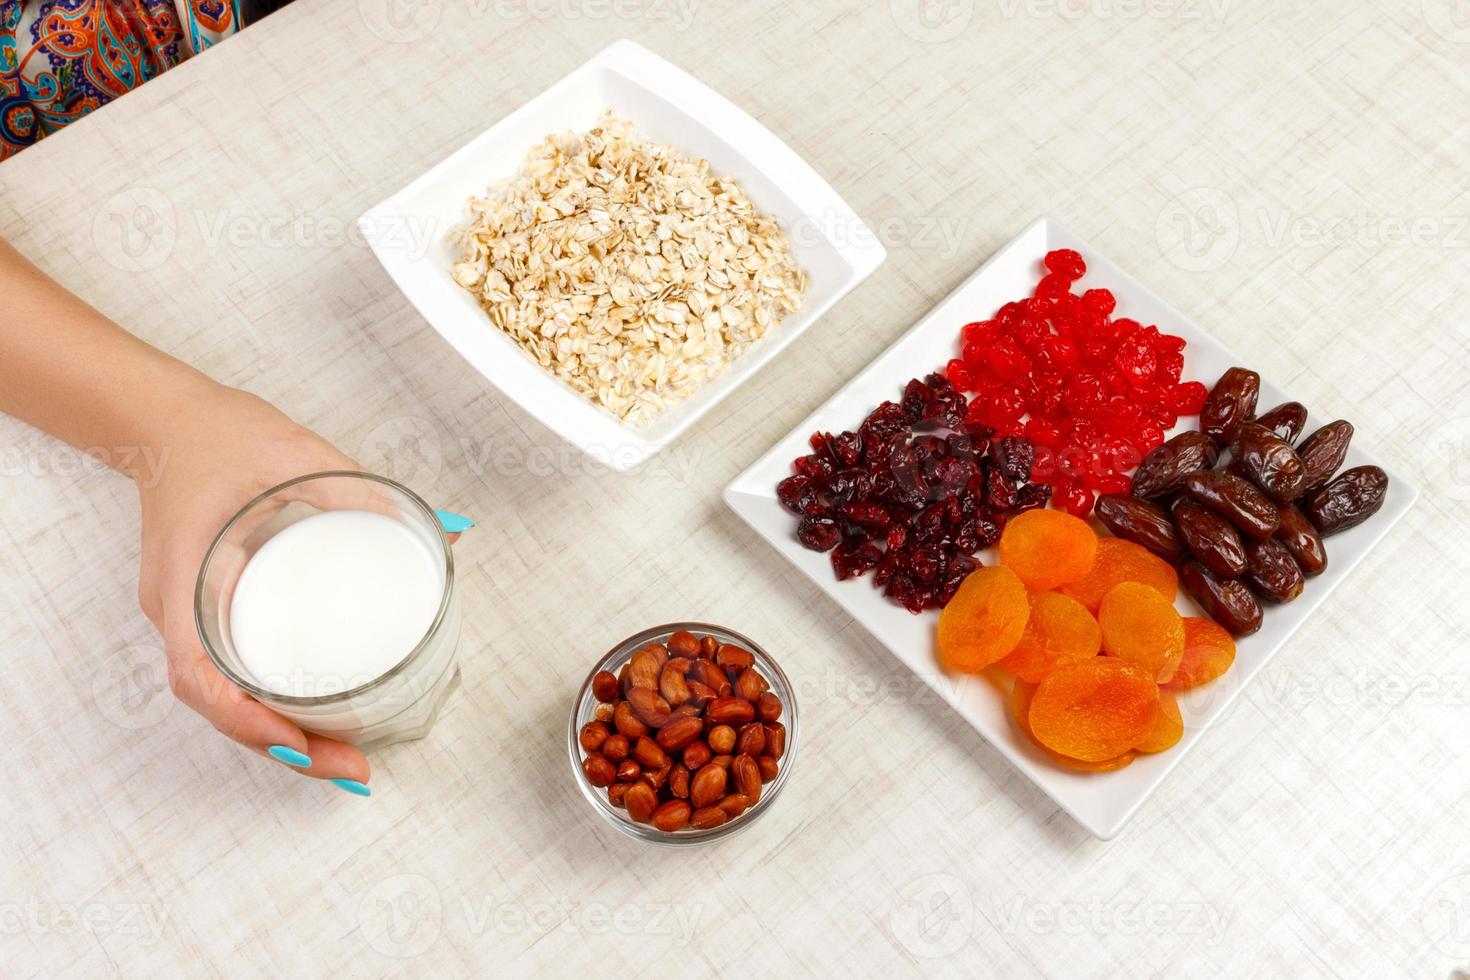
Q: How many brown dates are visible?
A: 12